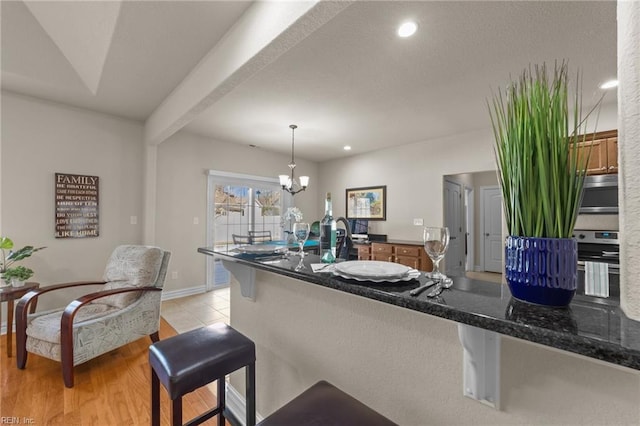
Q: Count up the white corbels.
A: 2